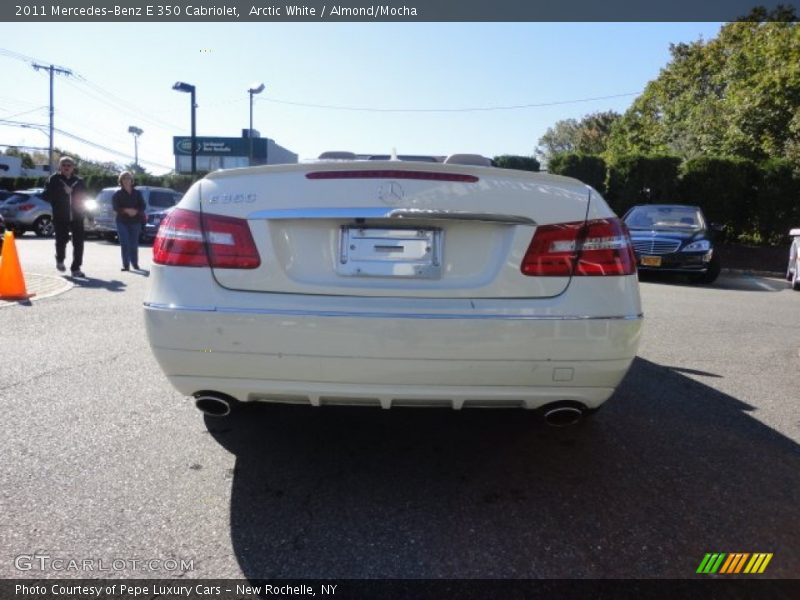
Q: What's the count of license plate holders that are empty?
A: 1